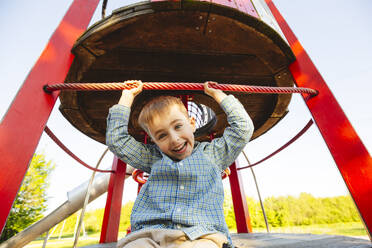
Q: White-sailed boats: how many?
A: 0